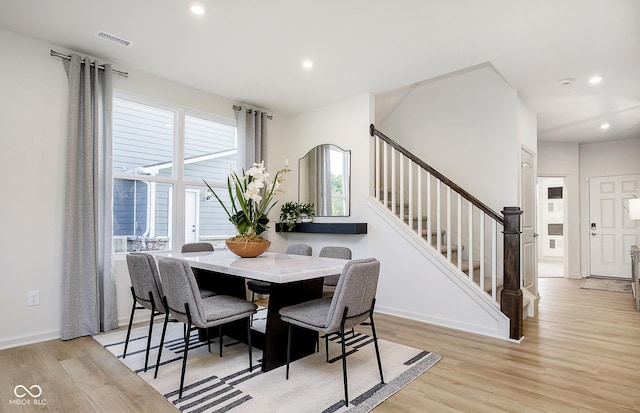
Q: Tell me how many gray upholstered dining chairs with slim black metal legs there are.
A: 6